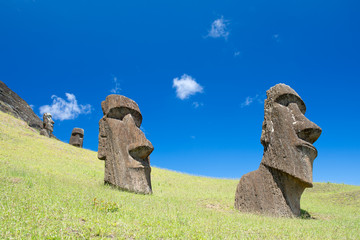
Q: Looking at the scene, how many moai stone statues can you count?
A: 4